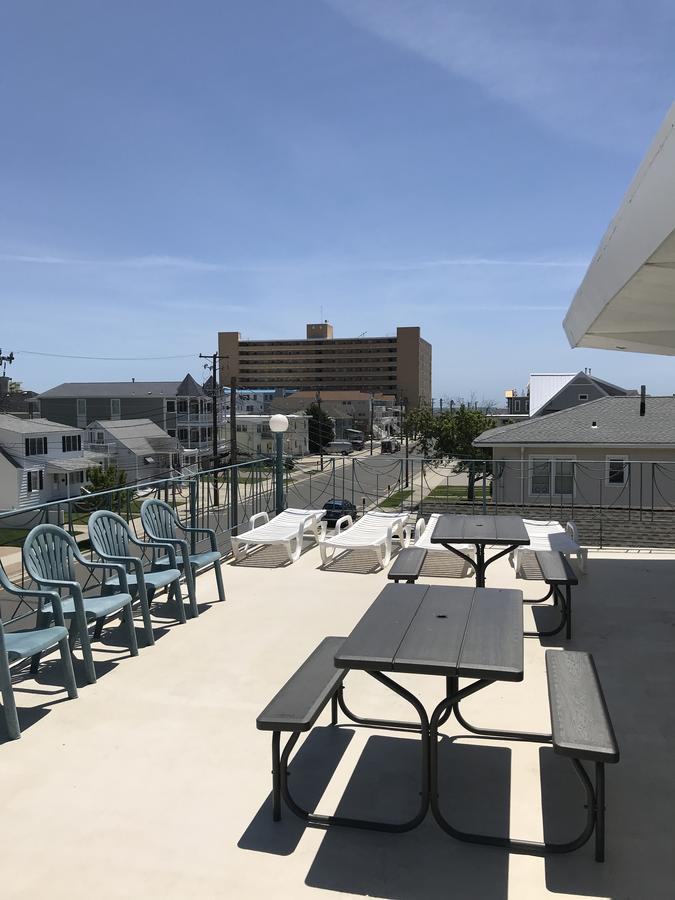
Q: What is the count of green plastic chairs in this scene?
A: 4